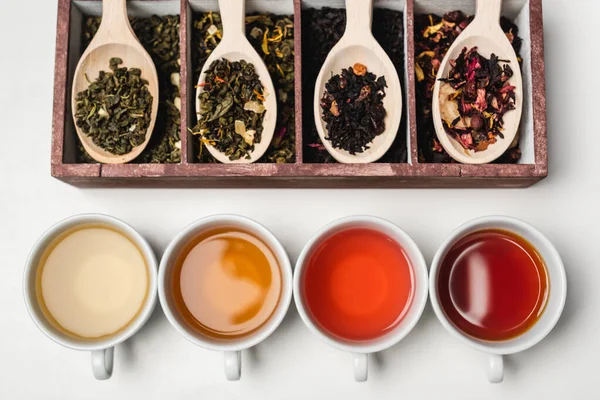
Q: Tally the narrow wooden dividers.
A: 3